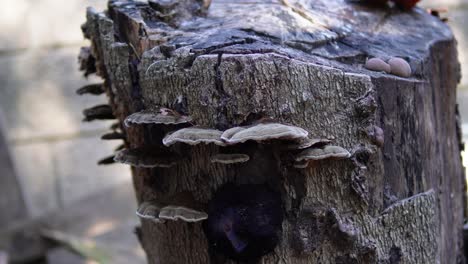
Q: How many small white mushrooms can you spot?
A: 2